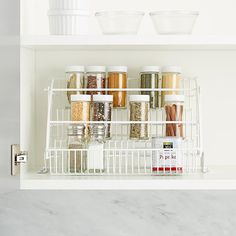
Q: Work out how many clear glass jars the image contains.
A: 11